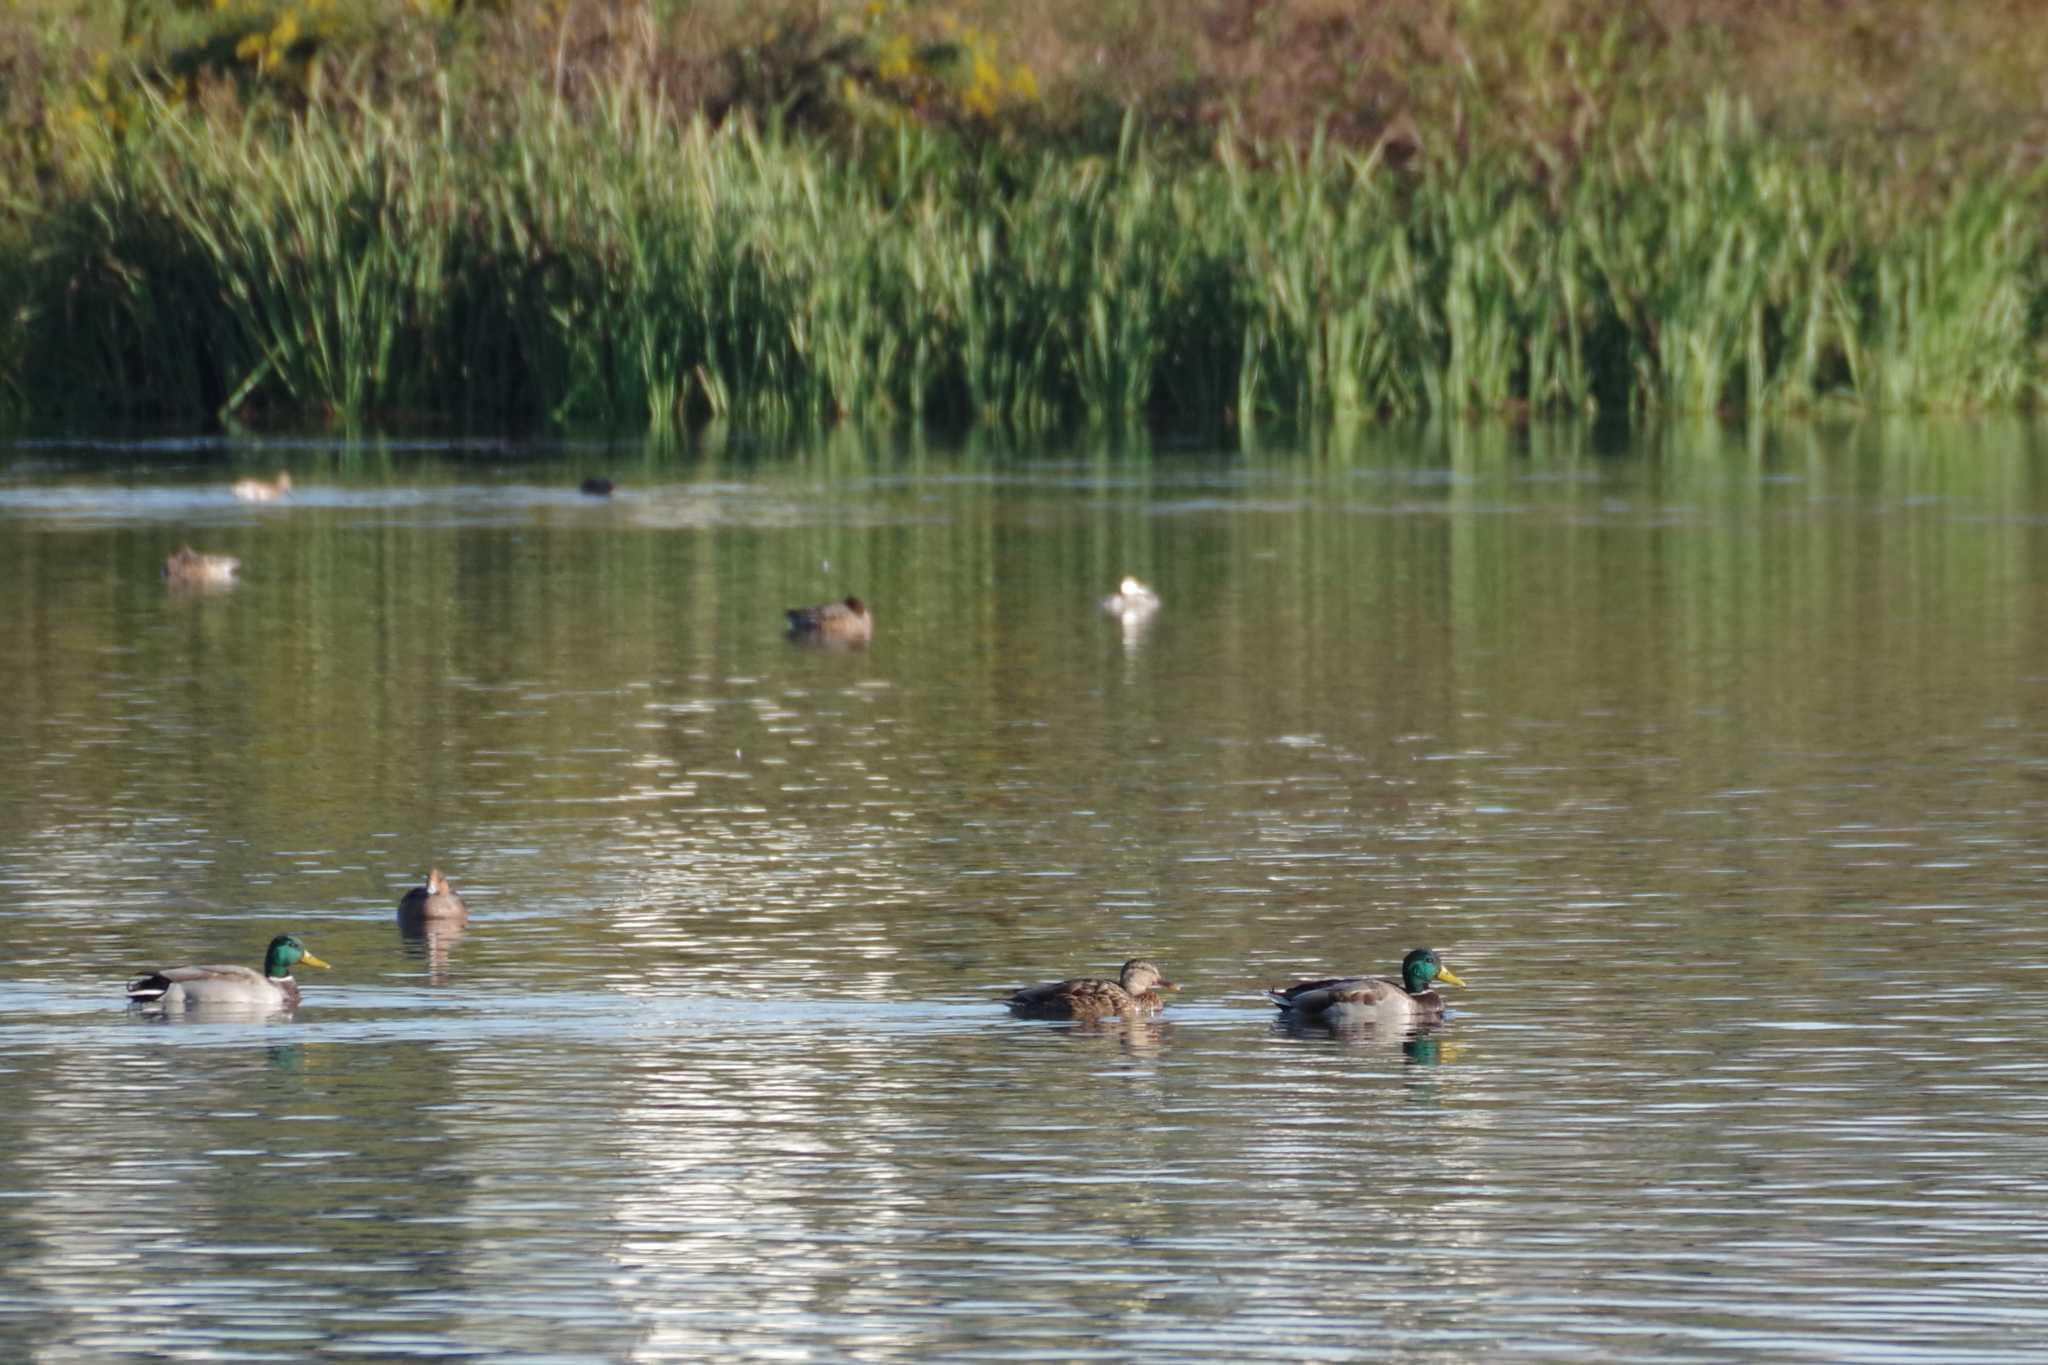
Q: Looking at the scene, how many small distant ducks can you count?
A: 5